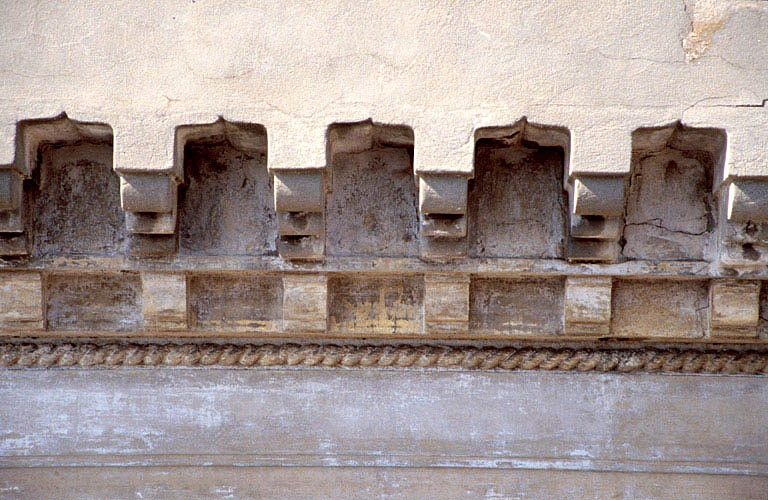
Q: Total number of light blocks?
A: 6